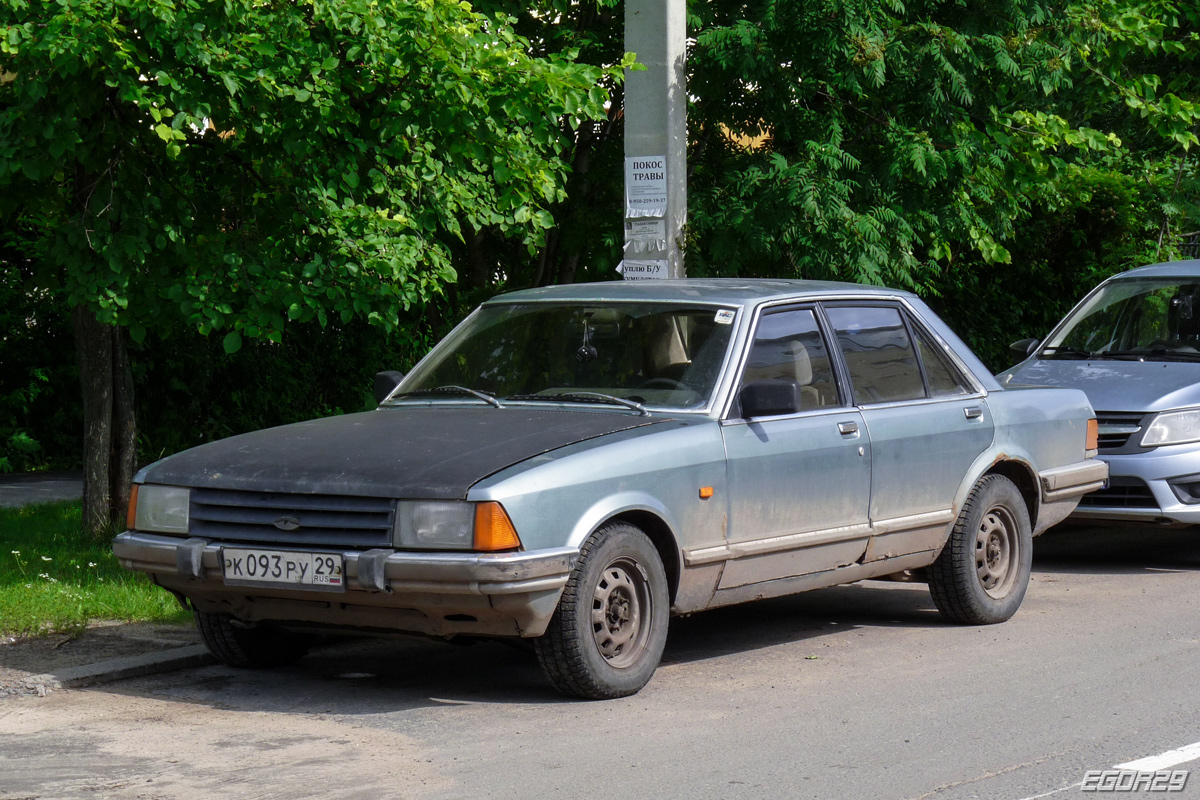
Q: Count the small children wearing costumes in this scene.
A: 0